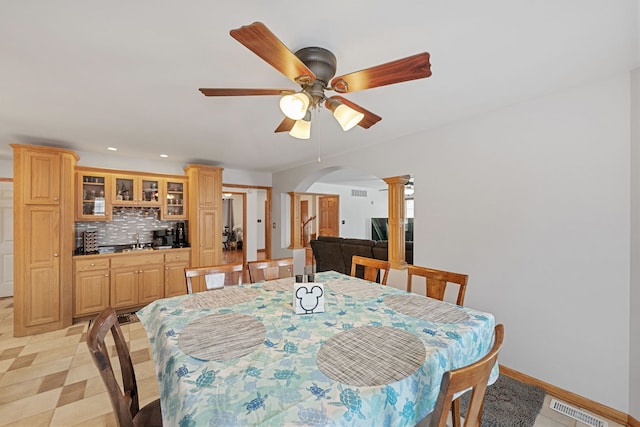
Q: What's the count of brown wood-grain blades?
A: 5